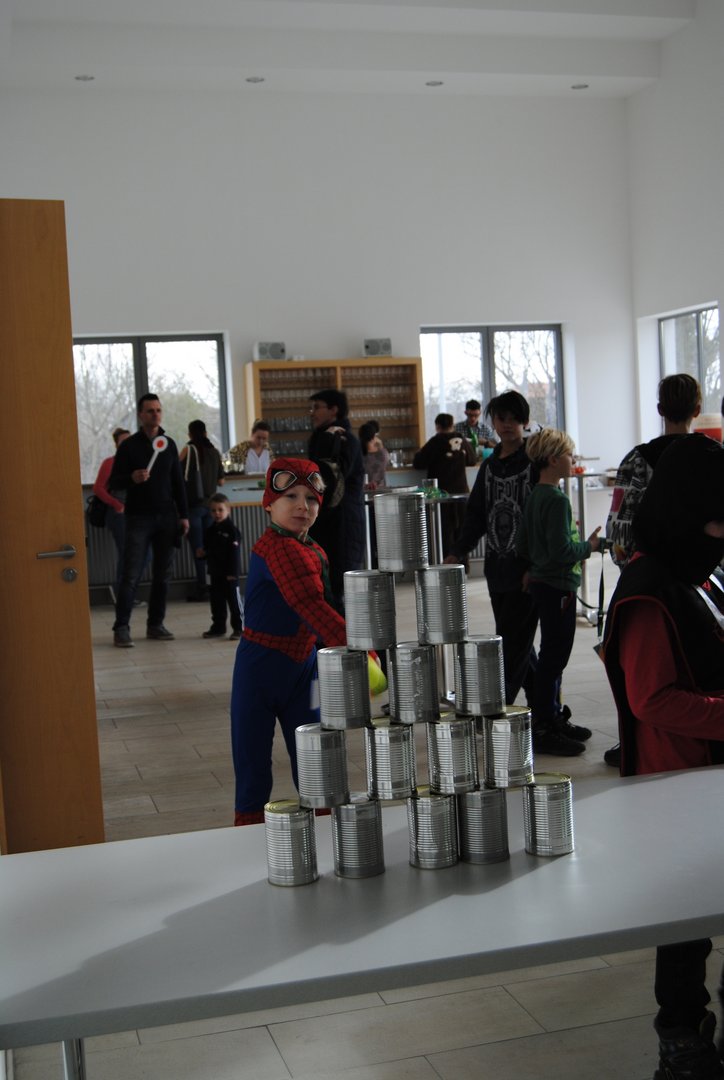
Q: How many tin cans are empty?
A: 15